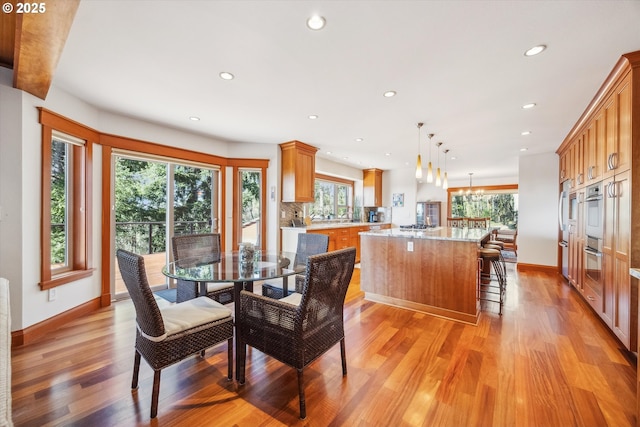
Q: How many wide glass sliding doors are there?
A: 1